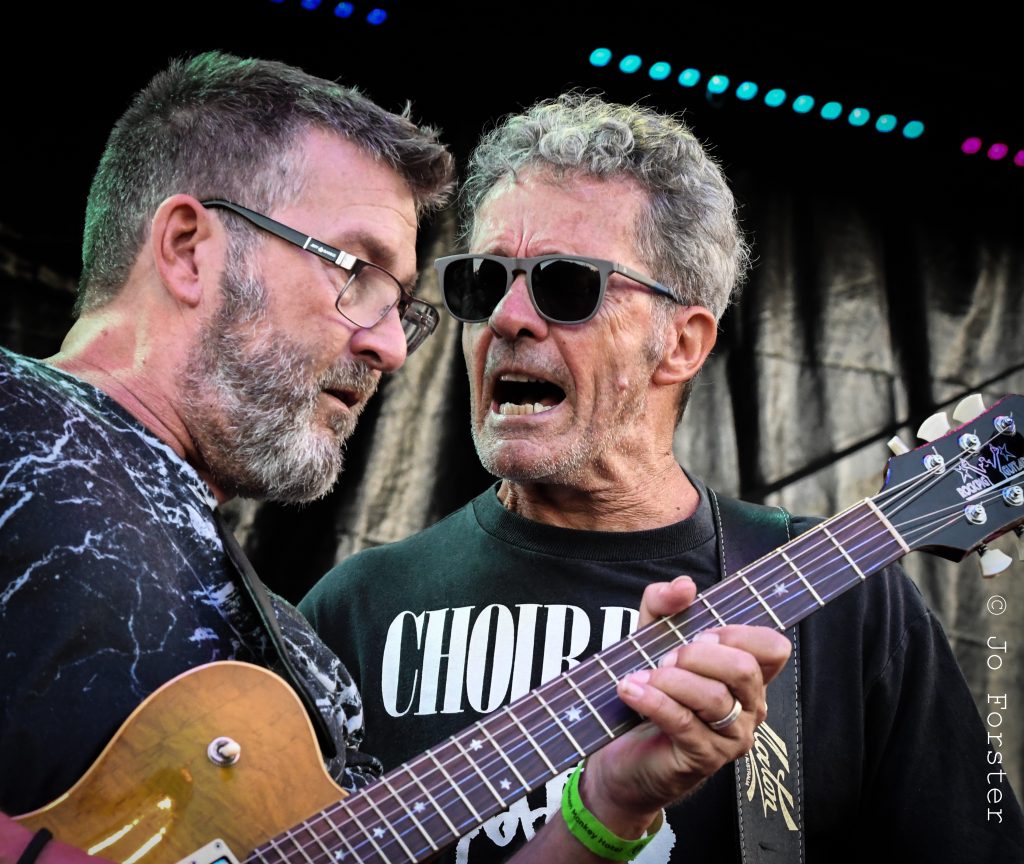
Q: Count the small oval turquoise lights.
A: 12